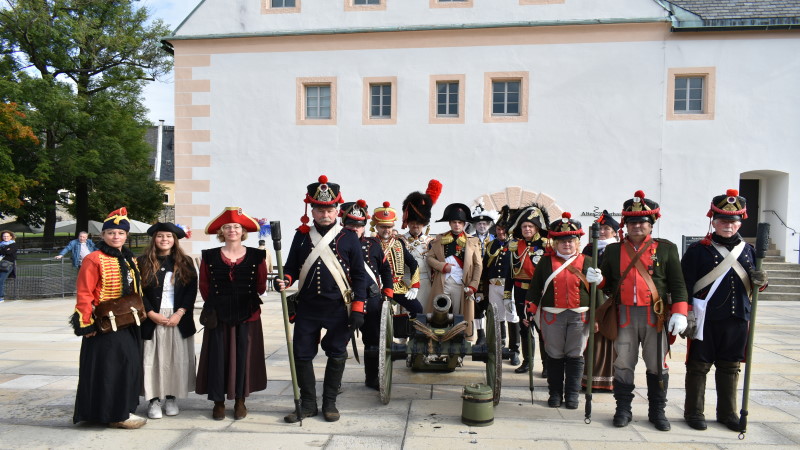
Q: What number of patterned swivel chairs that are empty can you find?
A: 0